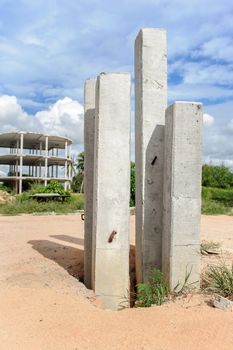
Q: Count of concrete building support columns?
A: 4